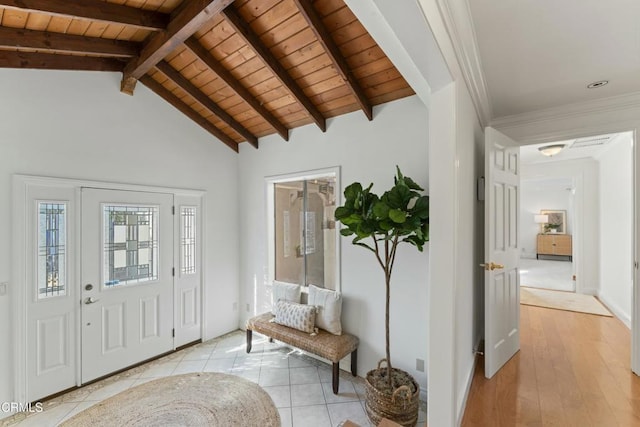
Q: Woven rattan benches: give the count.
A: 1